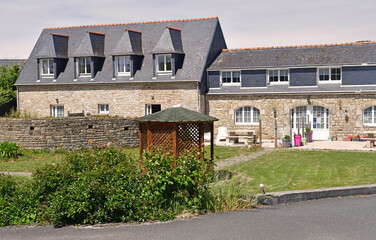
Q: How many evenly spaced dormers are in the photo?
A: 4